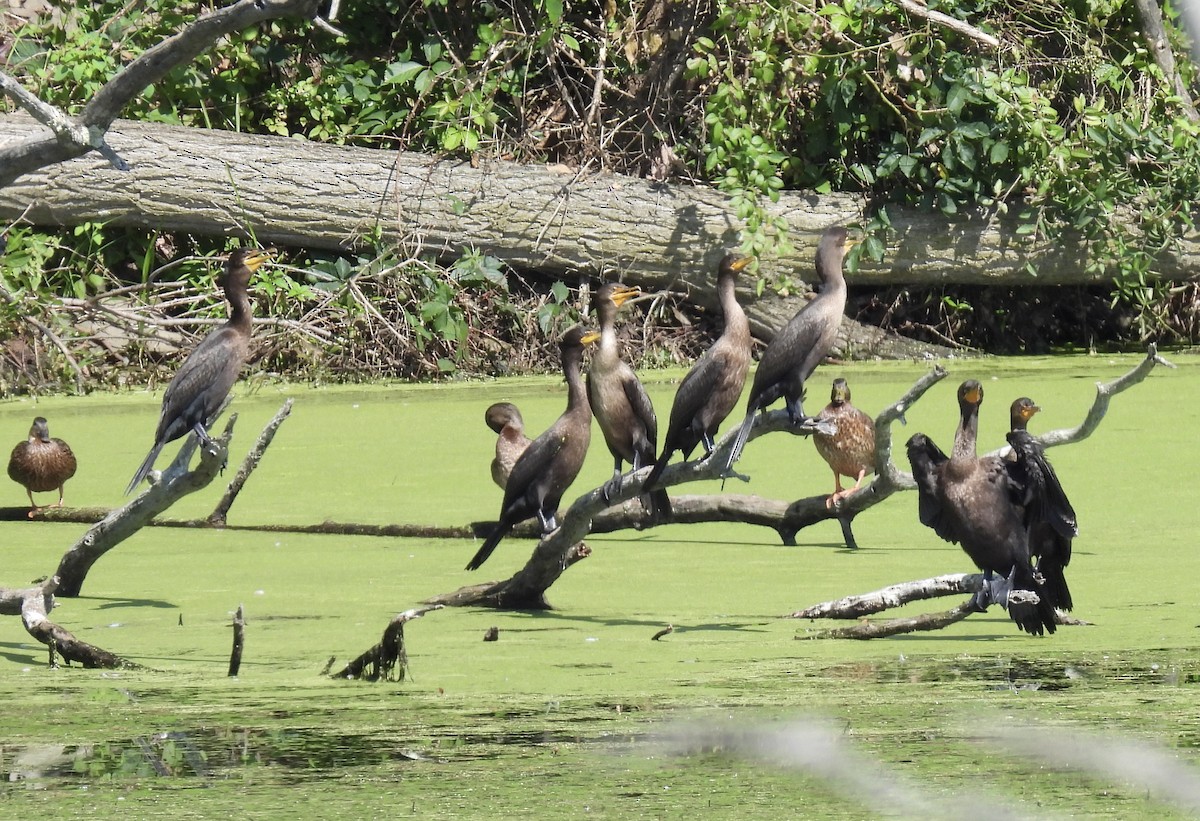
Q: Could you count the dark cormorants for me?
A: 7